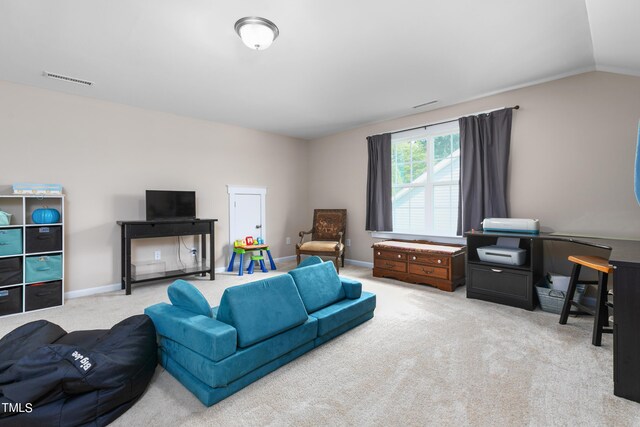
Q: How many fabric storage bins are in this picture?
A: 6